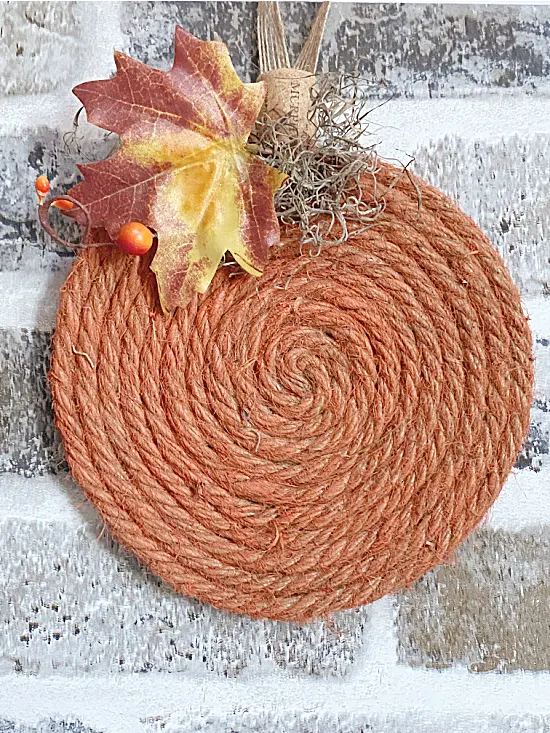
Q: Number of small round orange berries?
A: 3